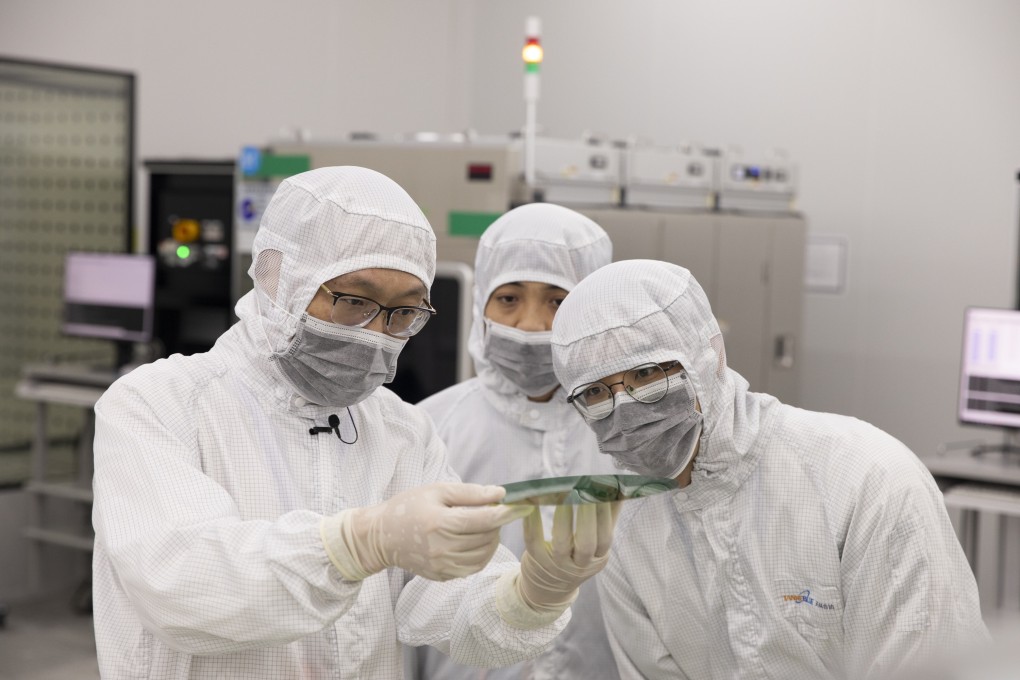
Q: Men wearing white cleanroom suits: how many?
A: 3